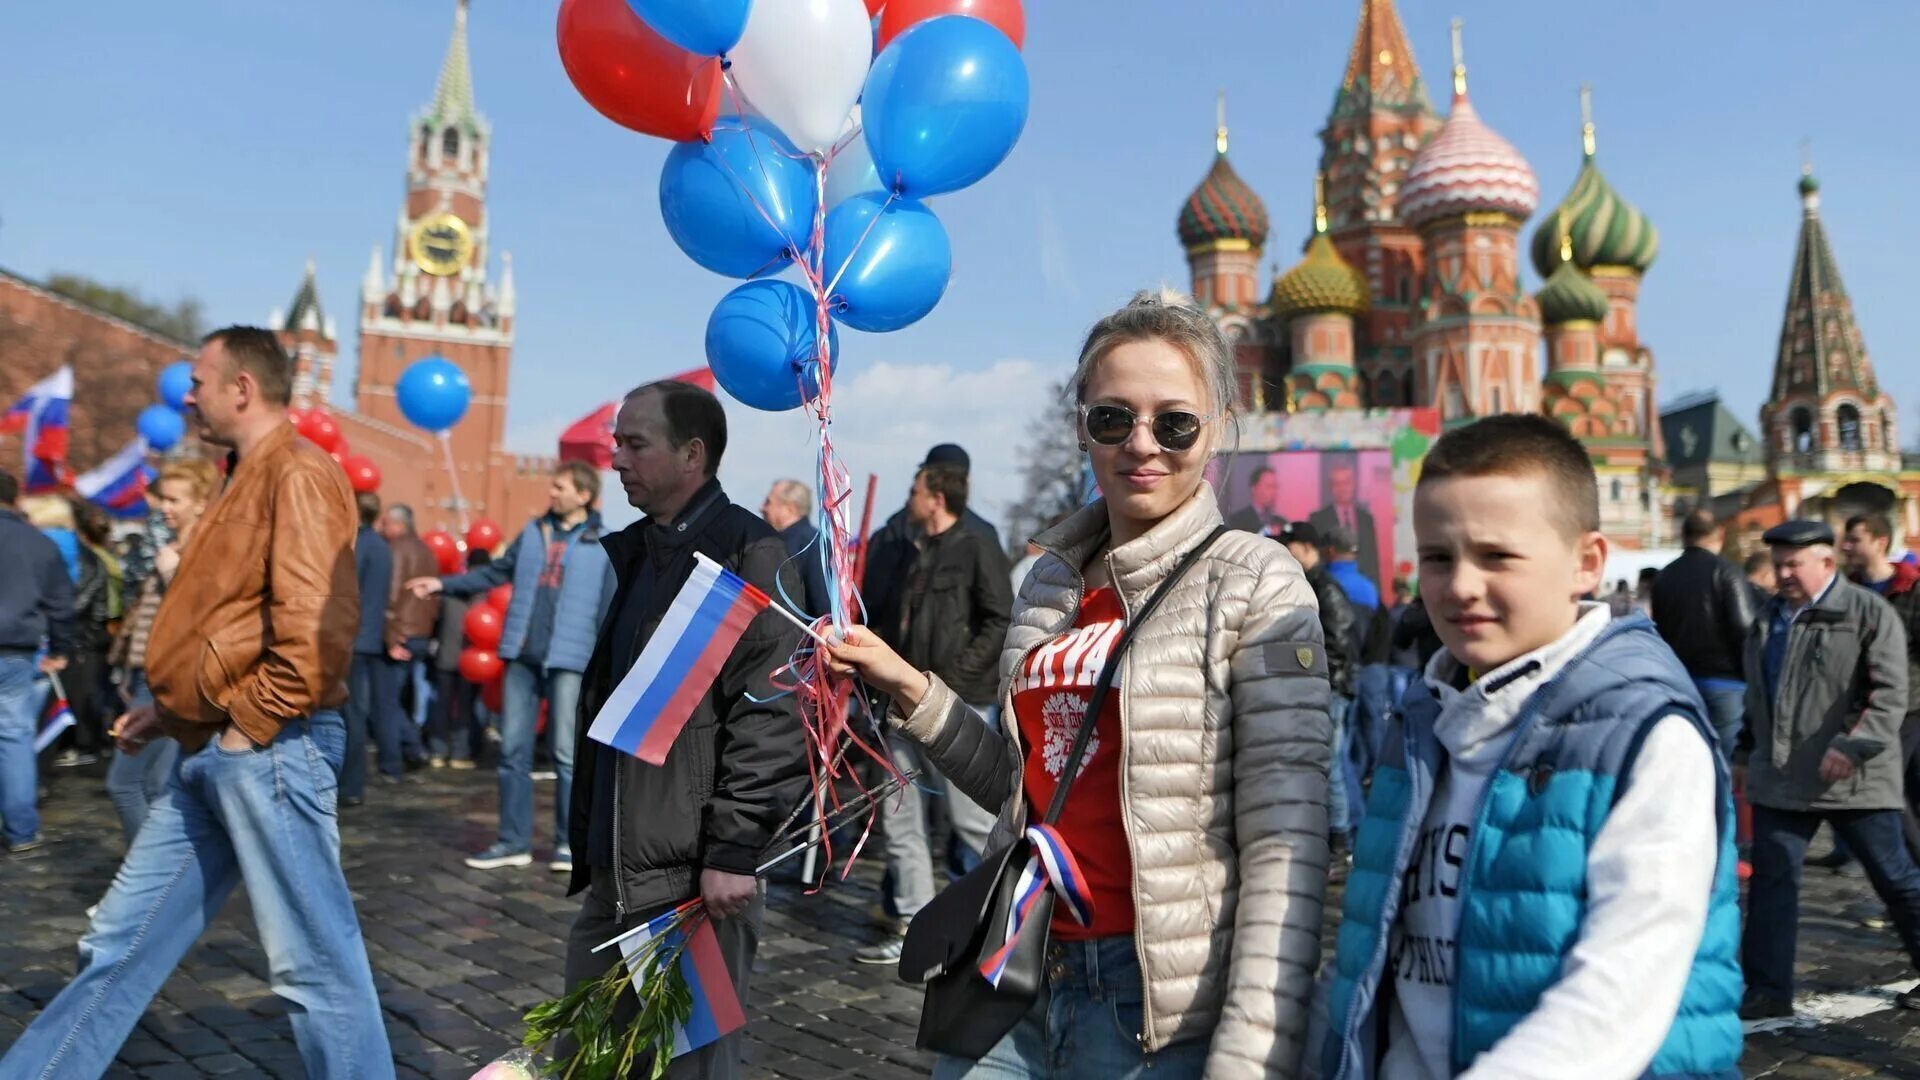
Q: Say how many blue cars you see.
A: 0